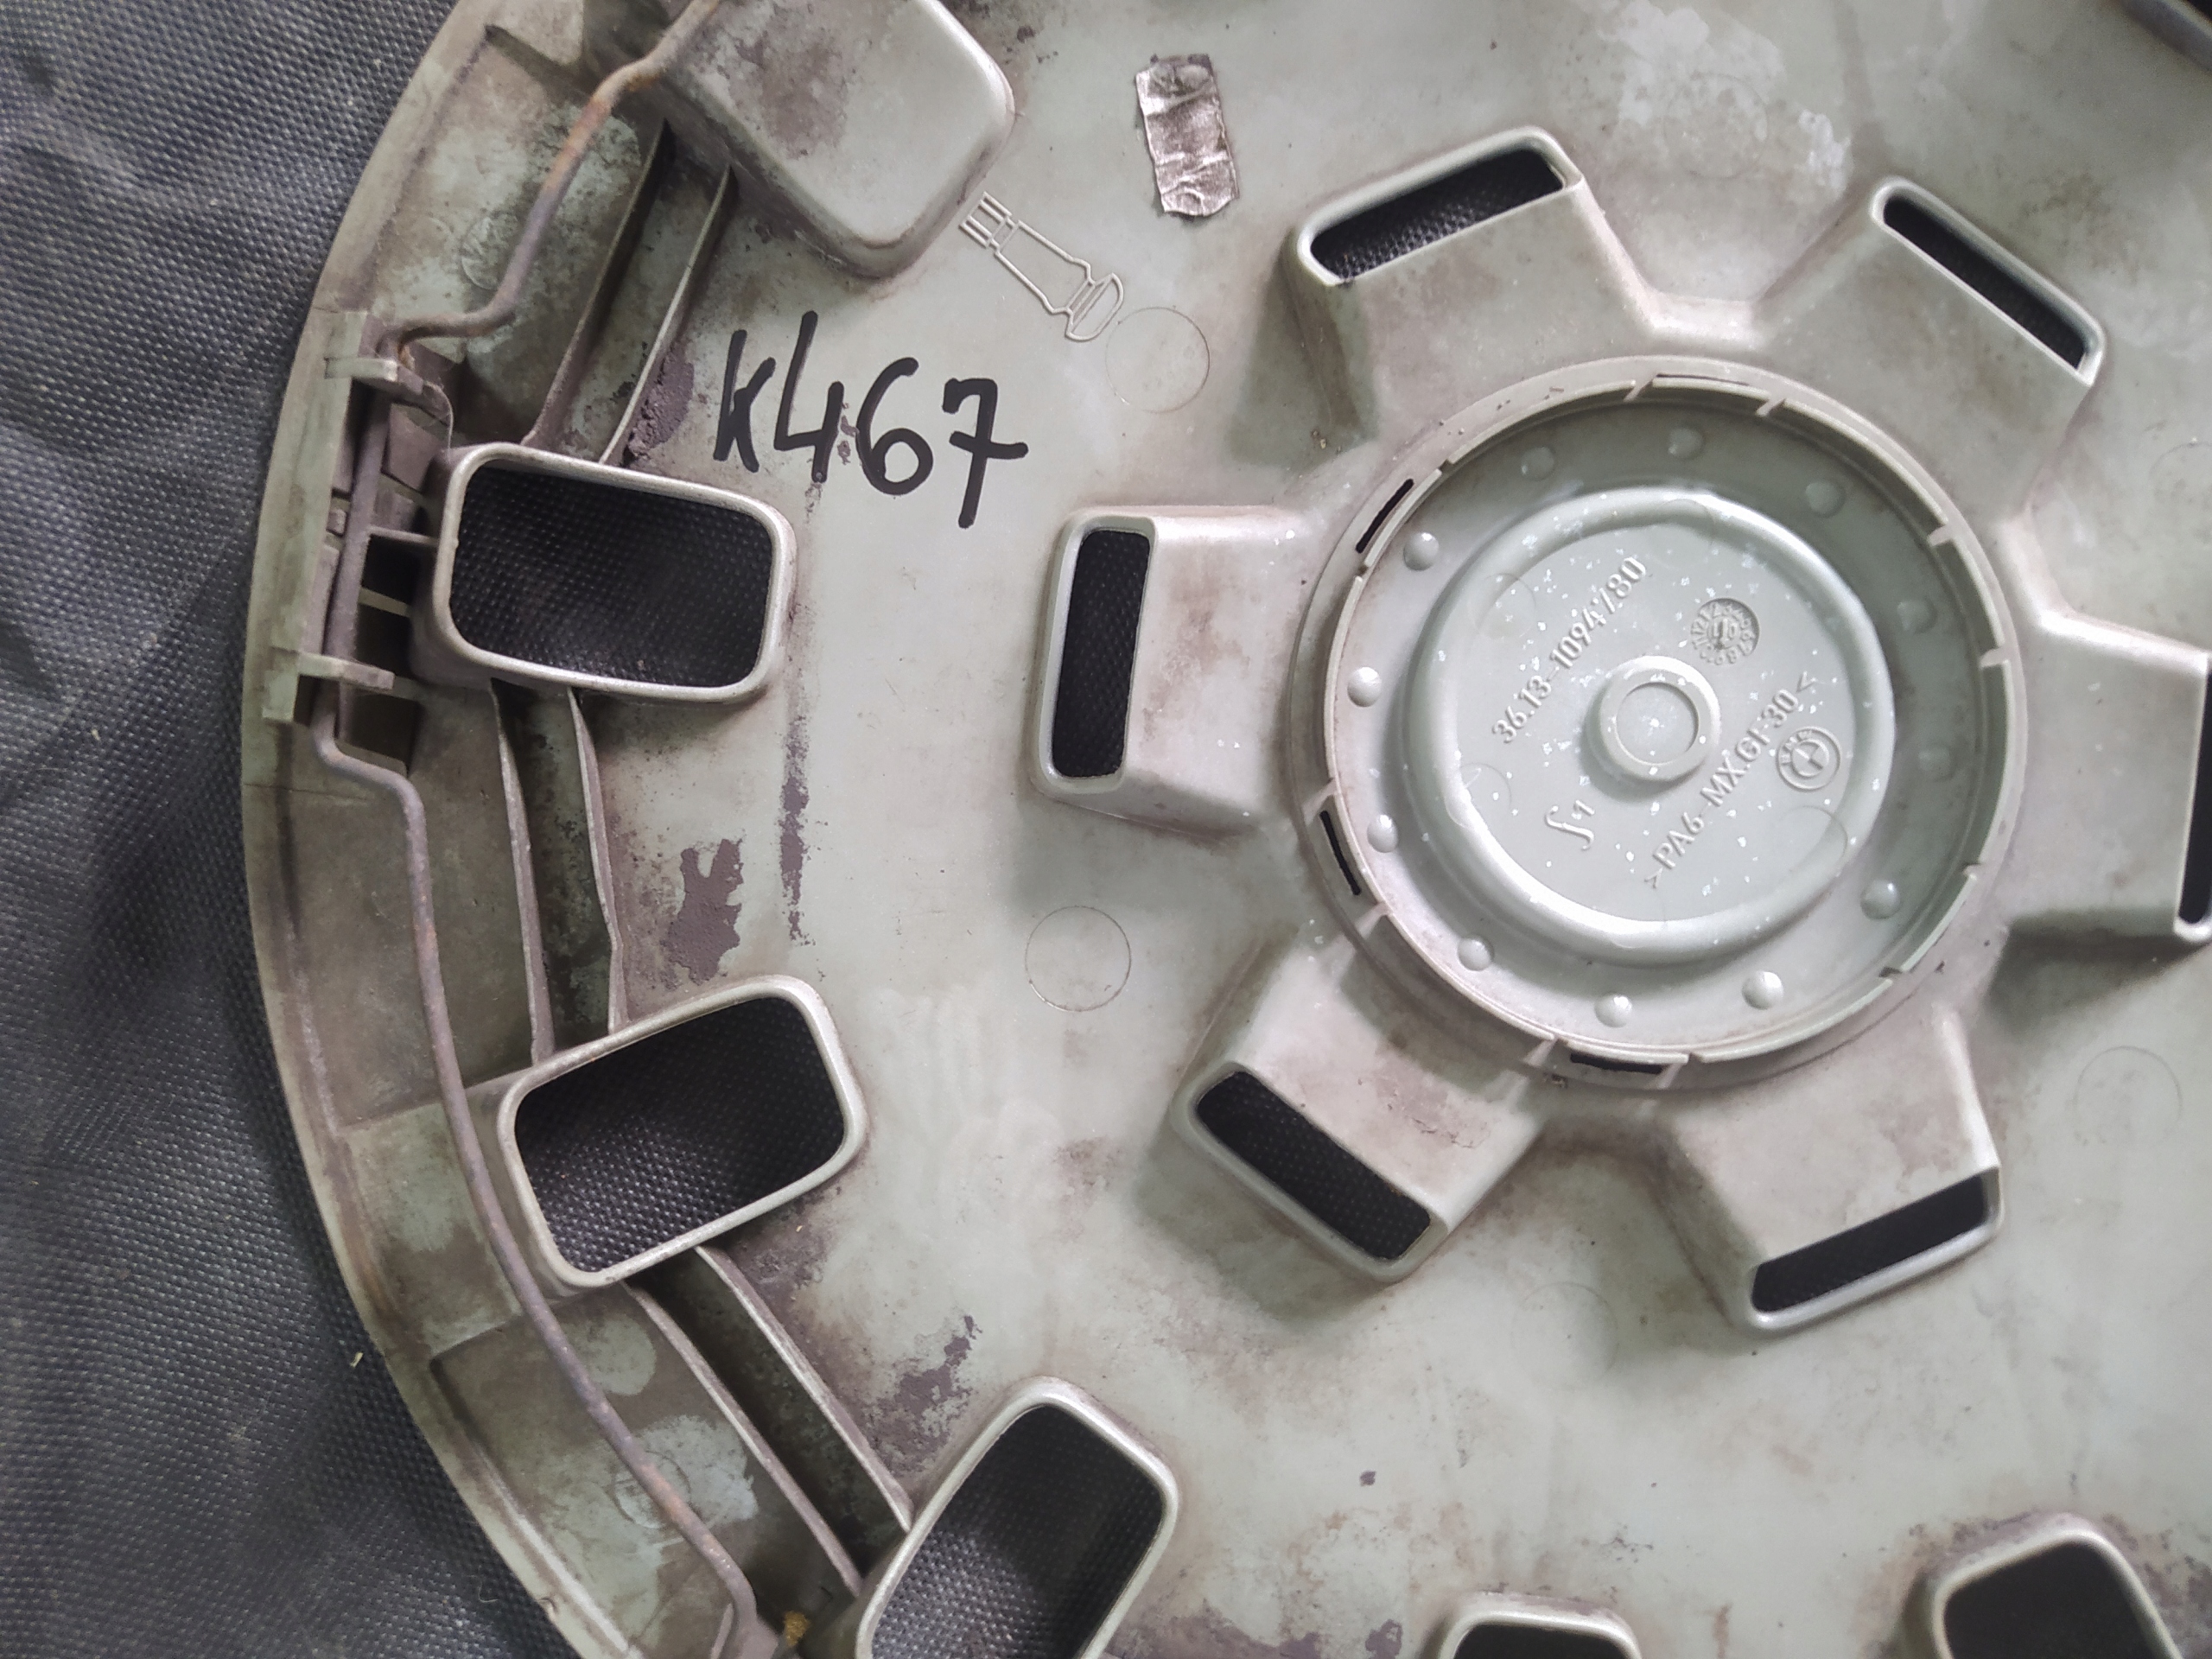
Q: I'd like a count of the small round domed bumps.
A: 12